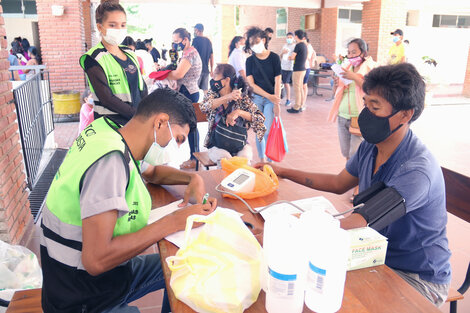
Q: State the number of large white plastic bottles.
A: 2